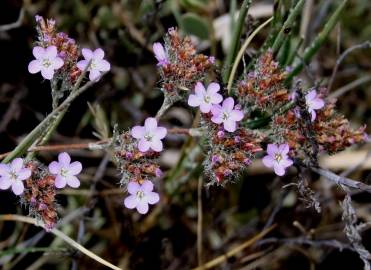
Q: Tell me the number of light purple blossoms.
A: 11